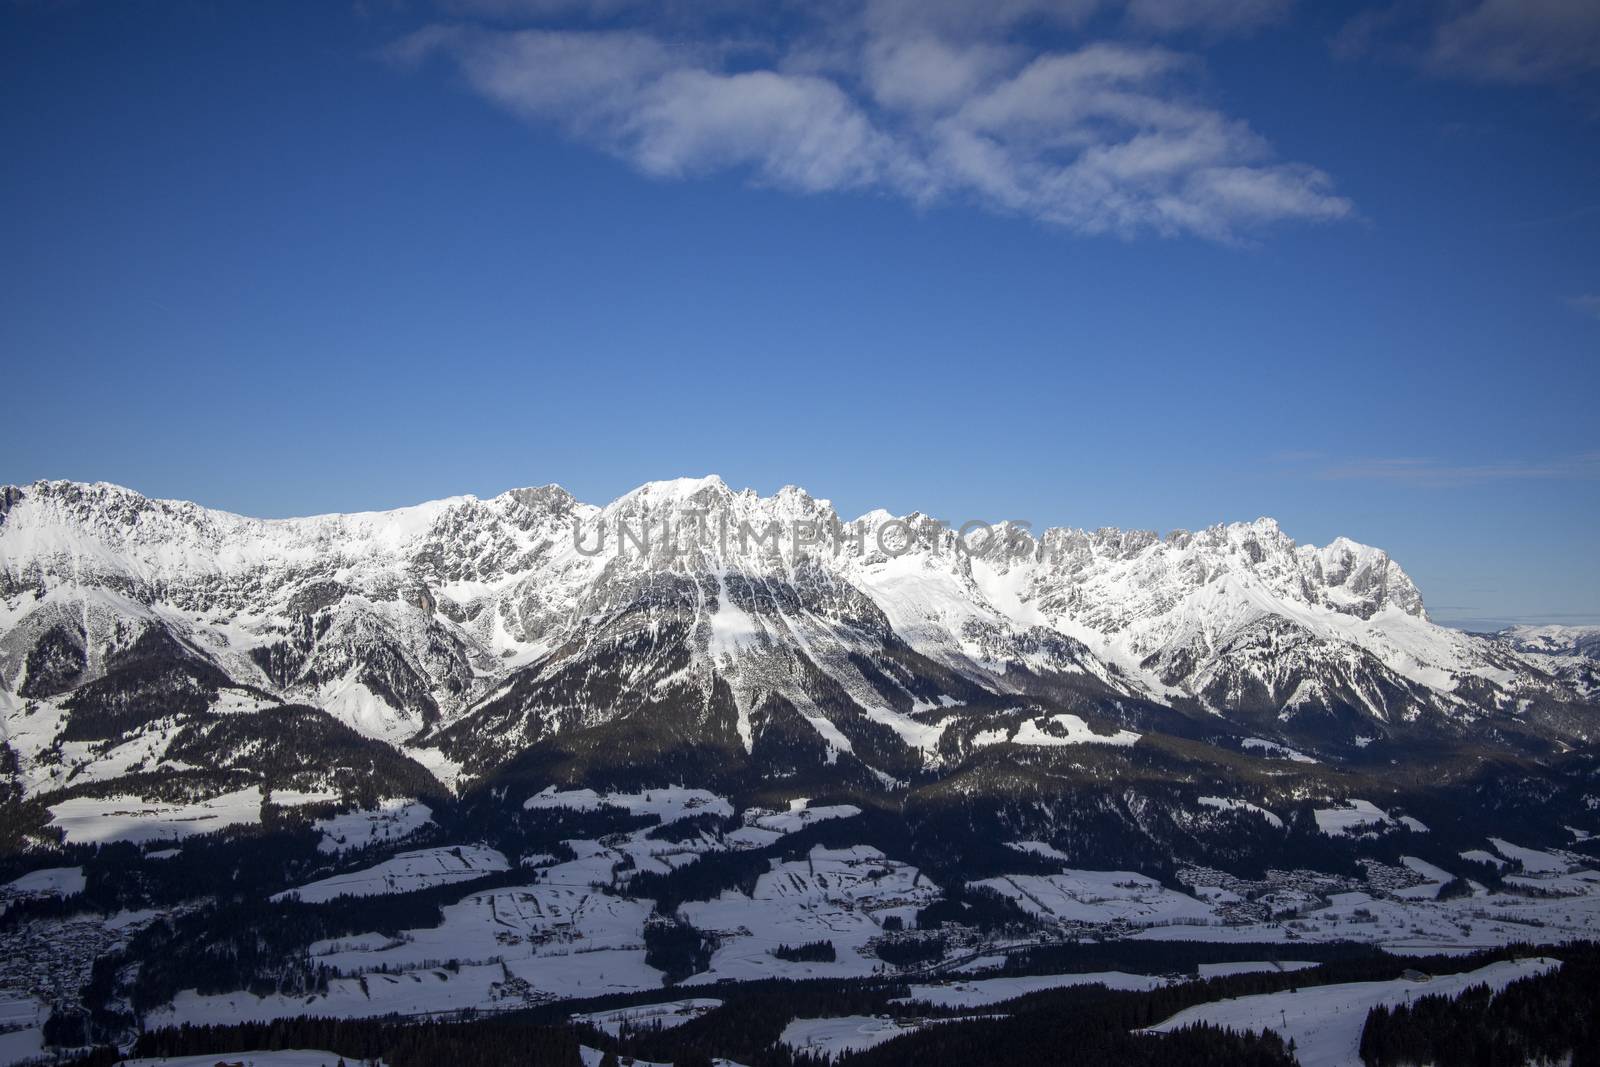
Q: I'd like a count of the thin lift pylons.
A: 2